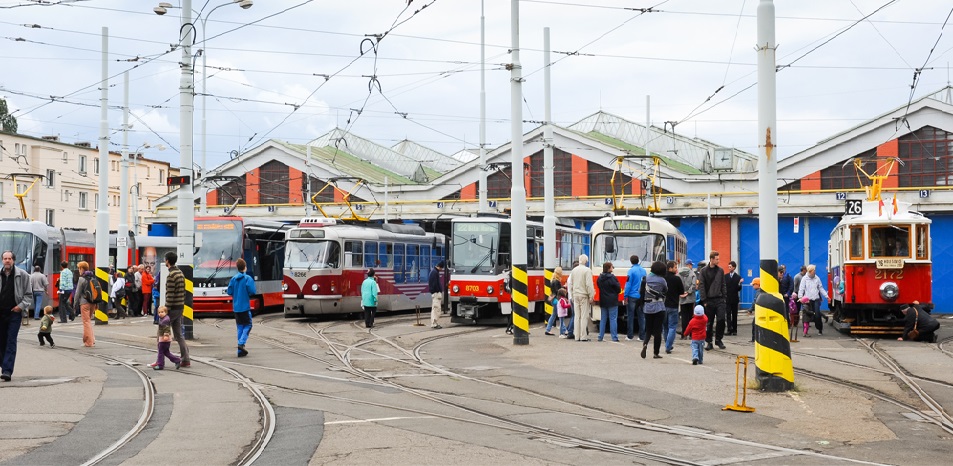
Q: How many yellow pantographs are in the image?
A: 4